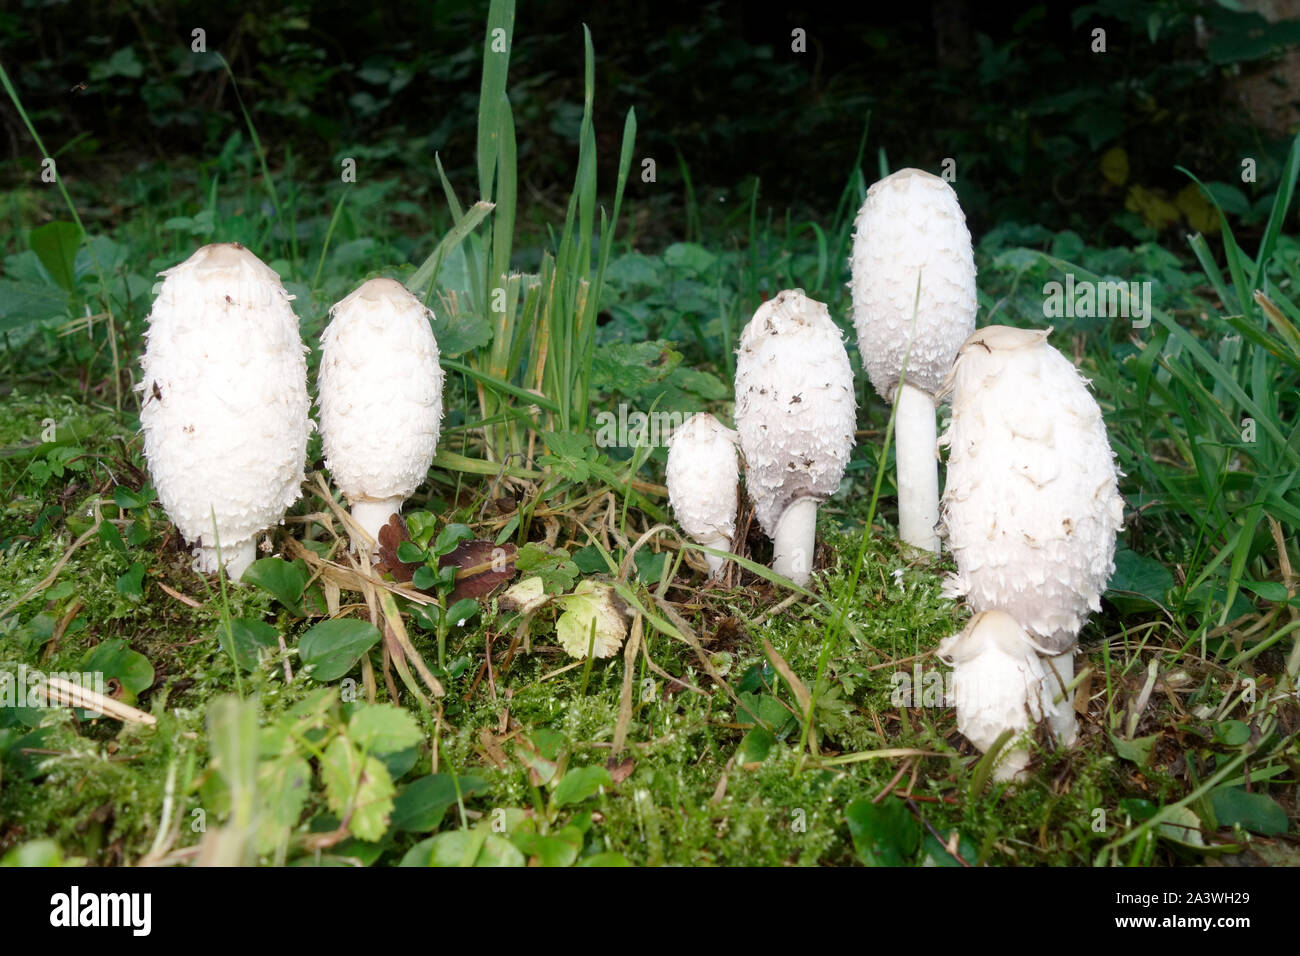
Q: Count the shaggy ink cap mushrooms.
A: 7